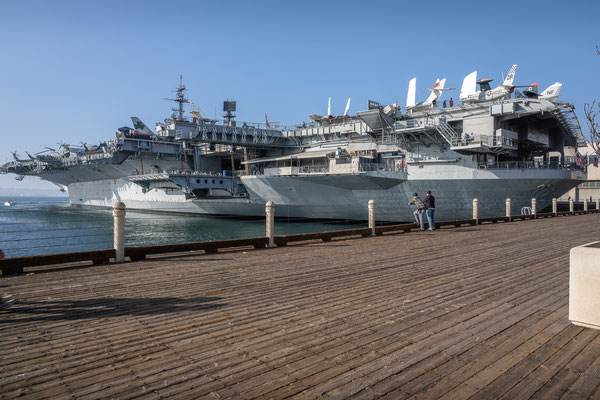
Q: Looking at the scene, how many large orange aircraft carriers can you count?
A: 0